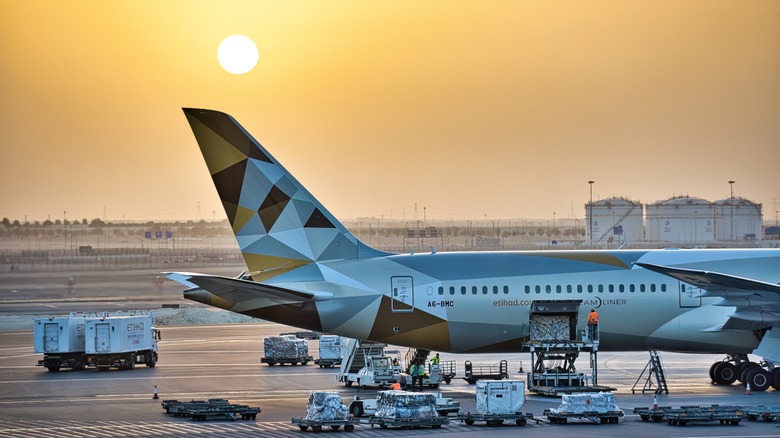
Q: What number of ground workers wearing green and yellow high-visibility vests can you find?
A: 3